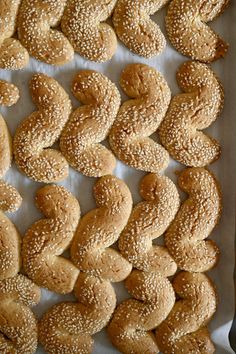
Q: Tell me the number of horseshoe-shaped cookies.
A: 0